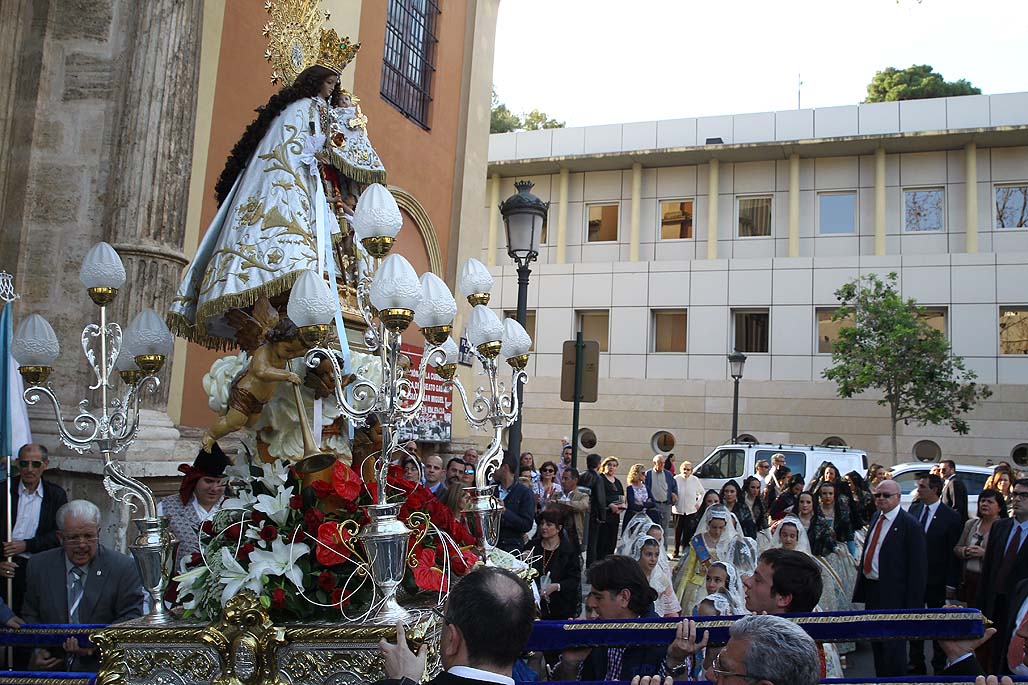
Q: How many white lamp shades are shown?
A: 12